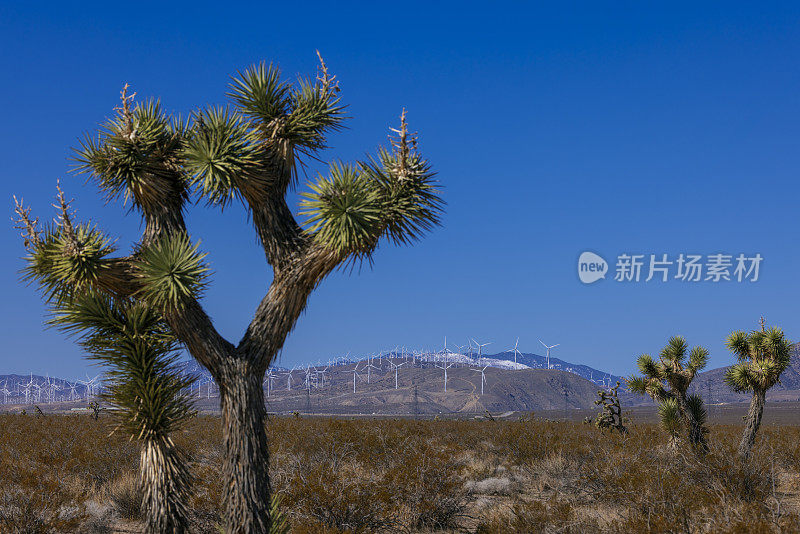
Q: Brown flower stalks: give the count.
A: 6